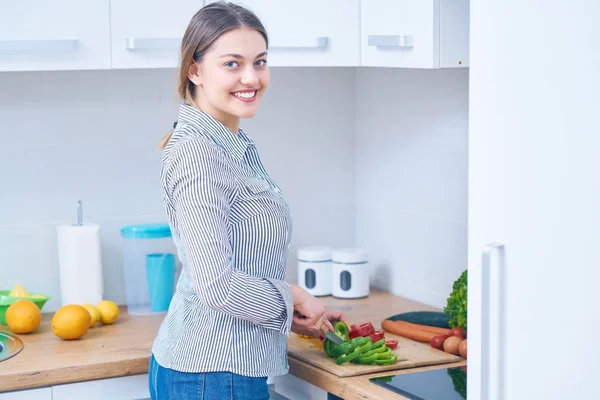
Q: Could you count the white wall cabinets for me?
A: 4